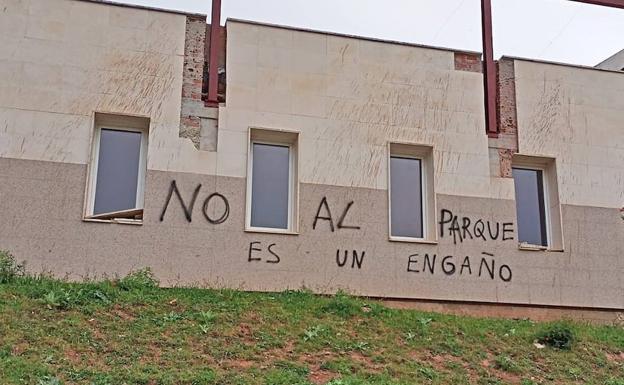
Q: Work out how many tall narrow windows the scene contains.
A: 4